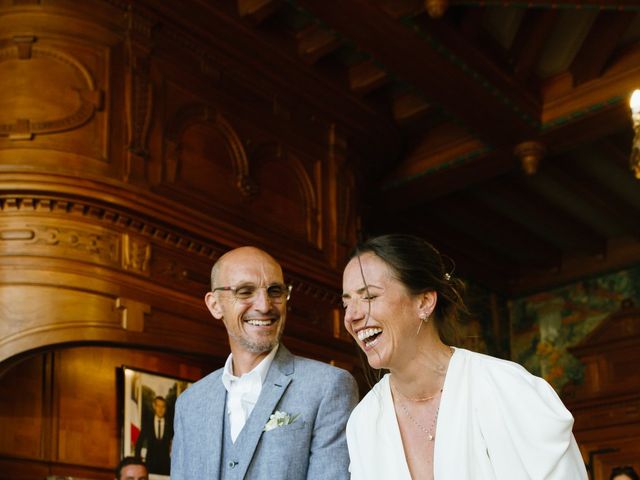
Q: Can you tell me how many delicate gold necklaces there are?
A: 2